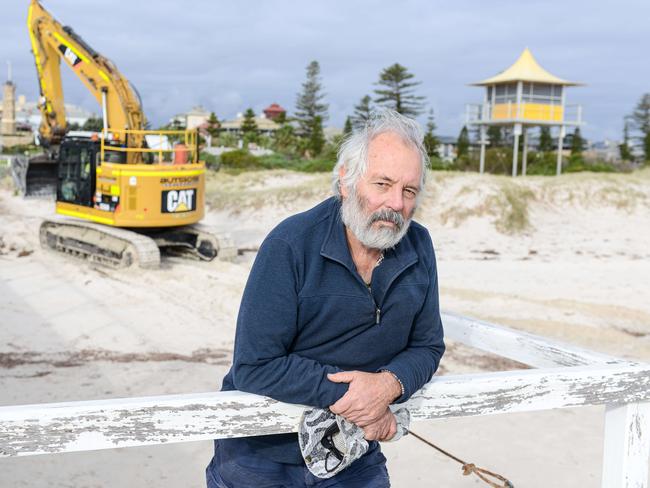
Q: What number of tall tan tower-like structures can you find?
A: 1